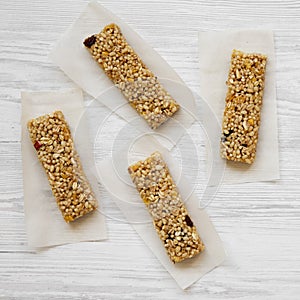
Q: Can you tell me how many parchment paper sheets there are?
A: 4